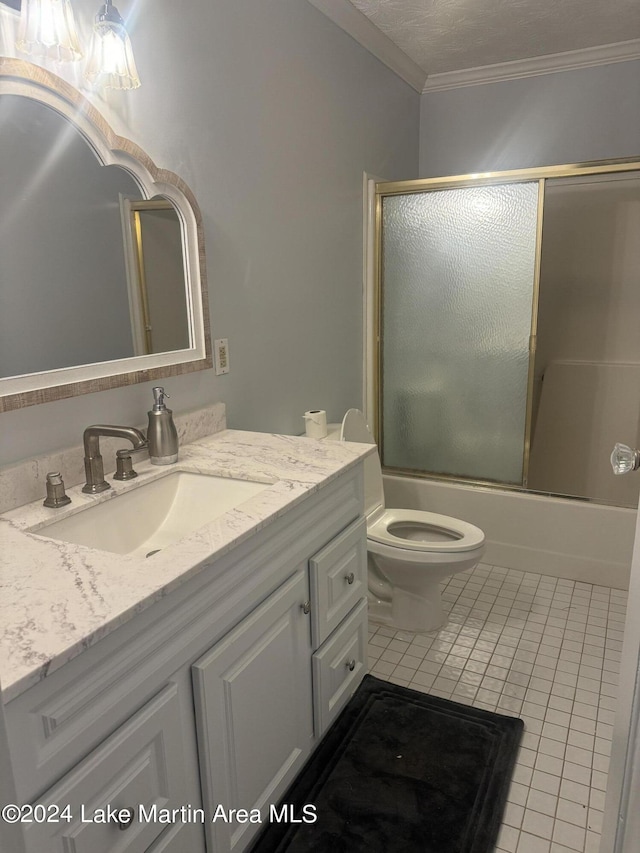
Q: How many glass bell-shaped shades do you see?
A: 2